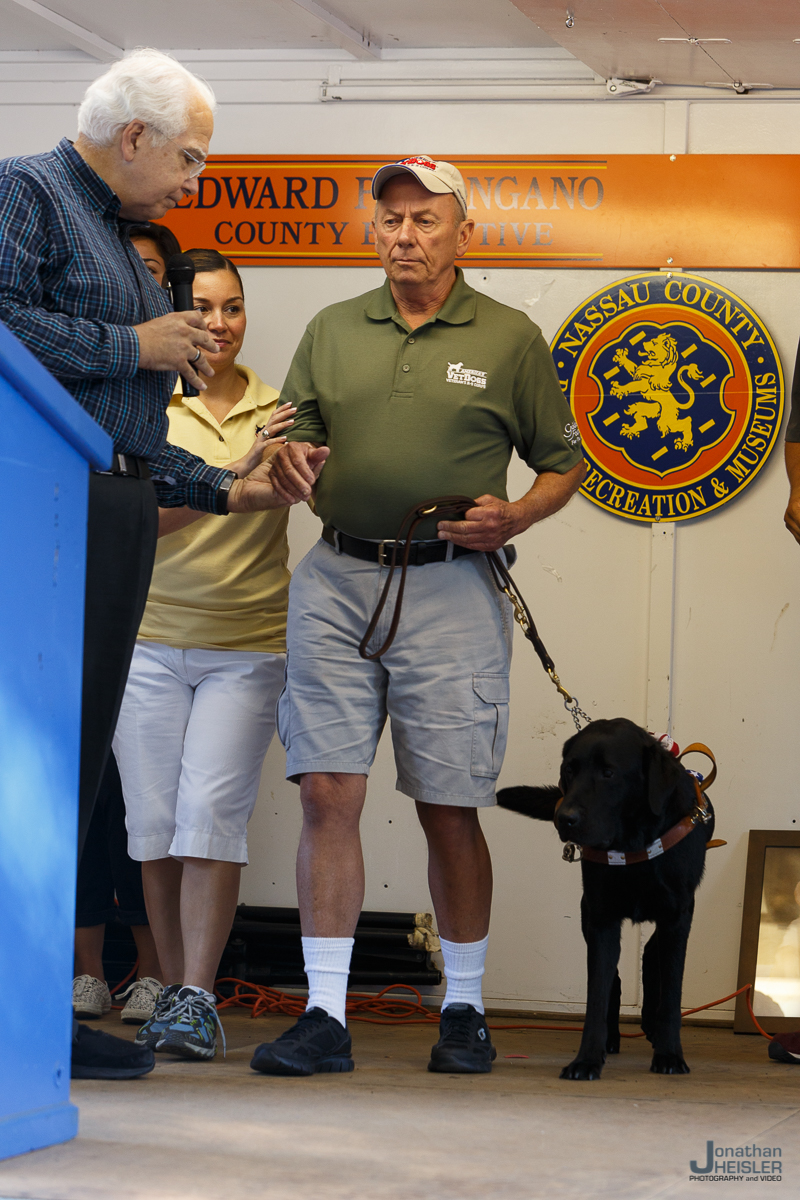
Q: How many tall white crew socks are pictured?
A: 2